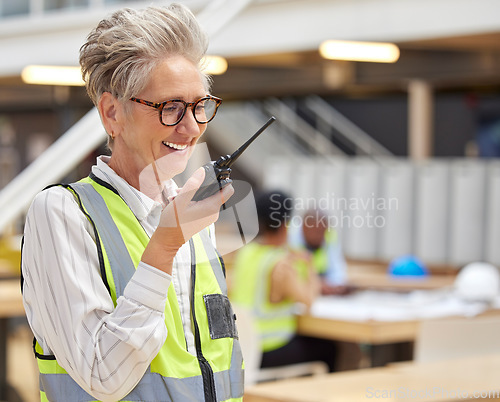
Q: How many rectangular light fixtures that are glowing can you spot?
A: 3